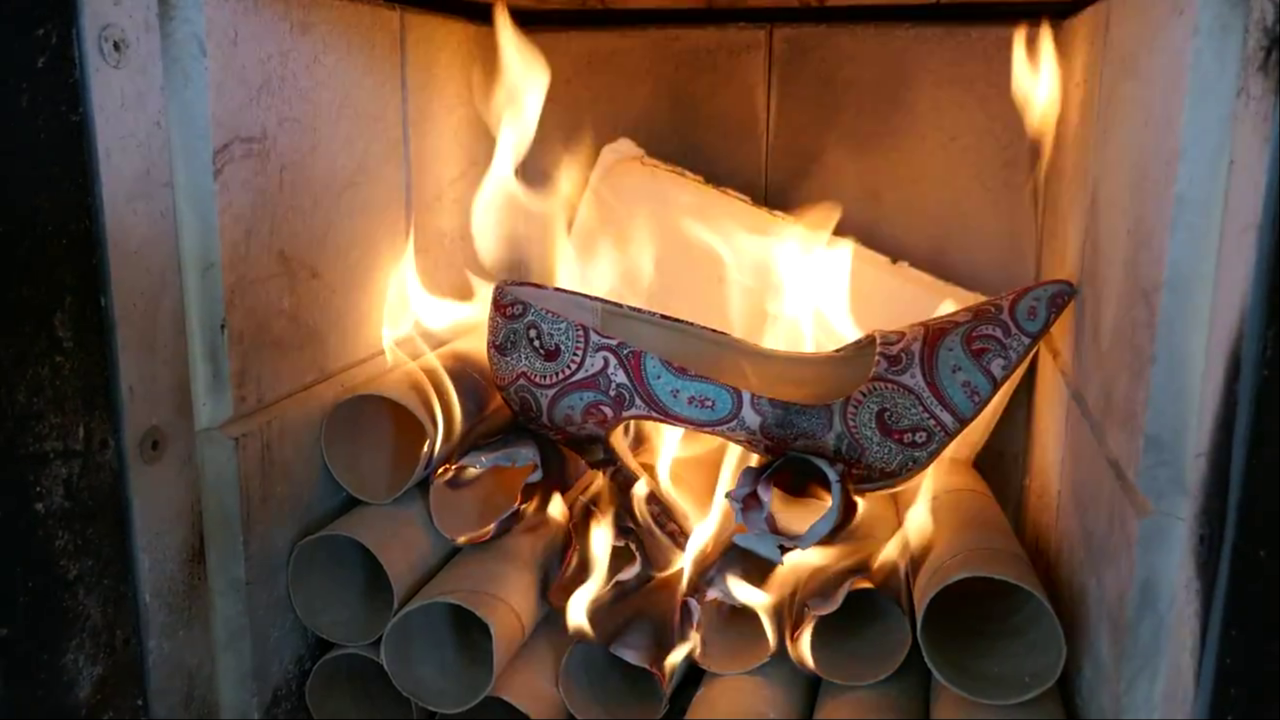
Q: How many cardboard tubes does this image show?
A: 15